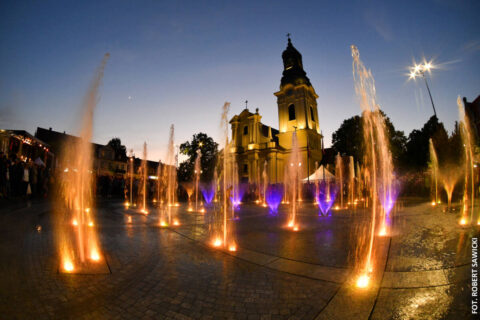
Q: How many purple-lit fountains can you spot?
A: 5